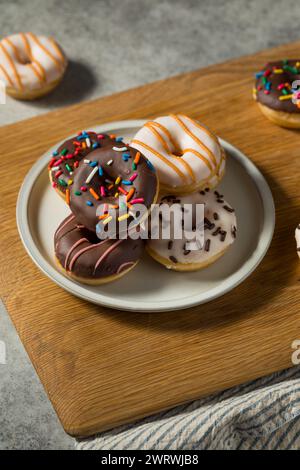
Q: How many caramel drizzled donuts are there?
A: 2